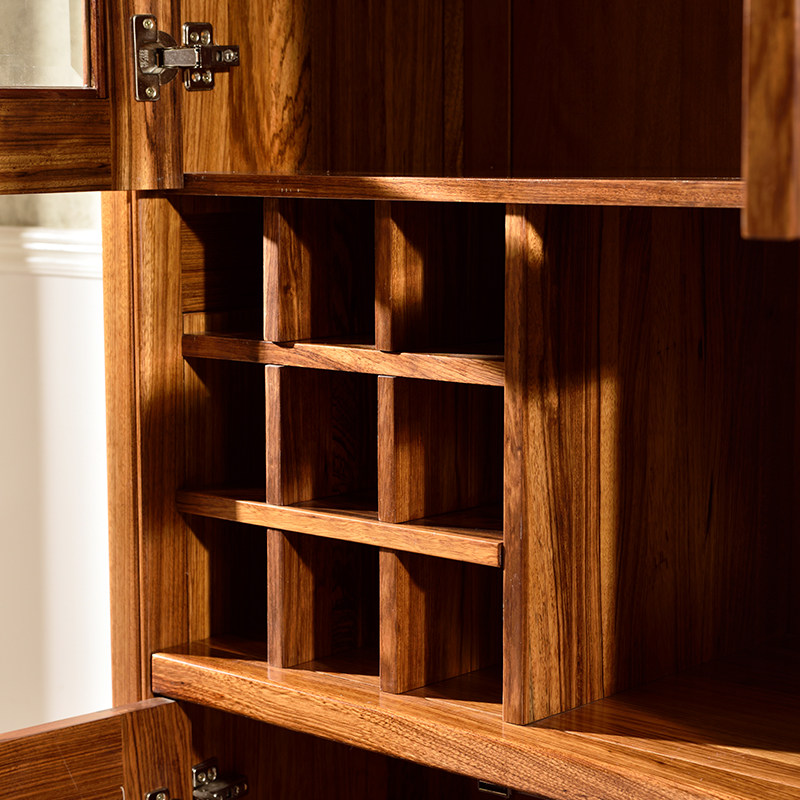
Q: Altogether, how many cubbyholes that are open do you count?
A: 9